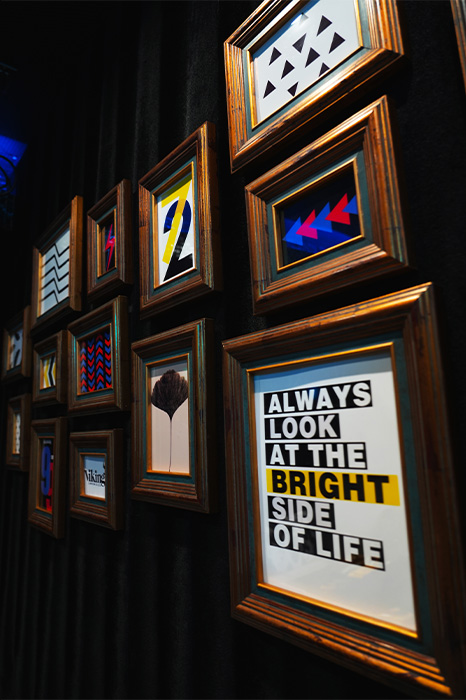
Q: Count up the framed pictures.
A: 13